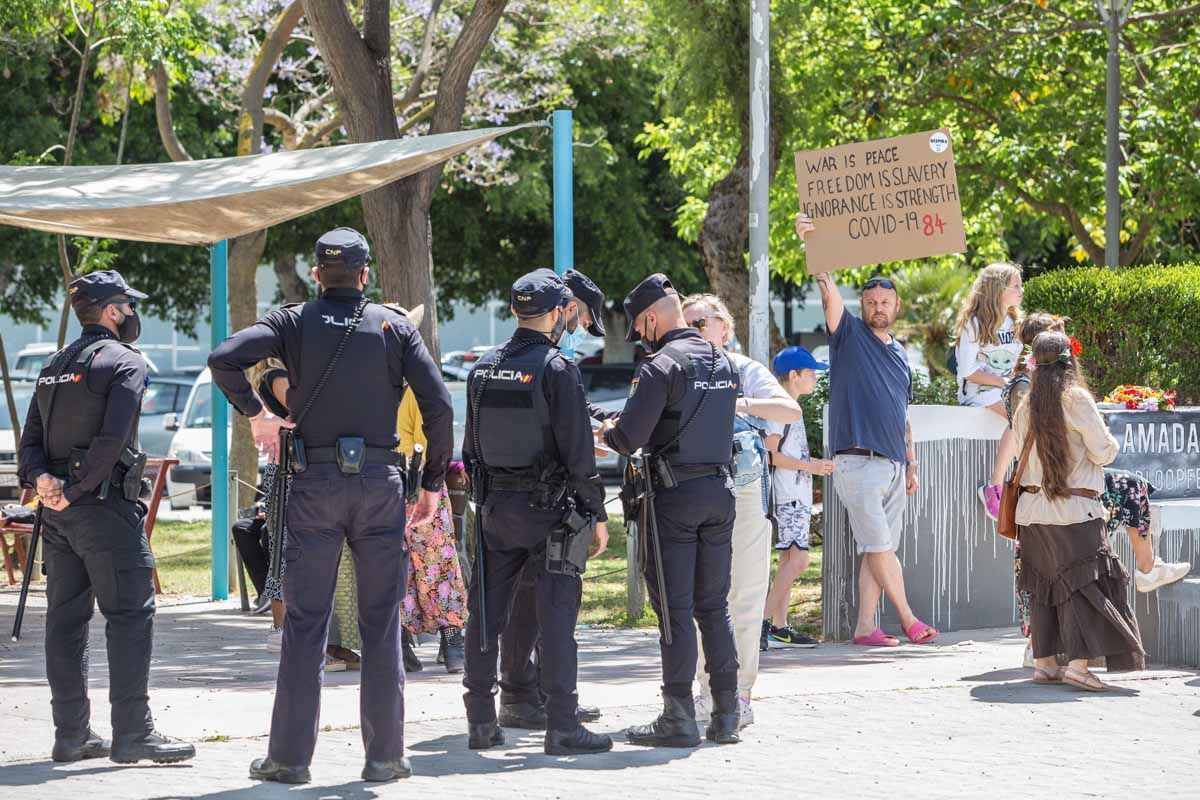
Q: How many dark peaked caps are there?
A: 5